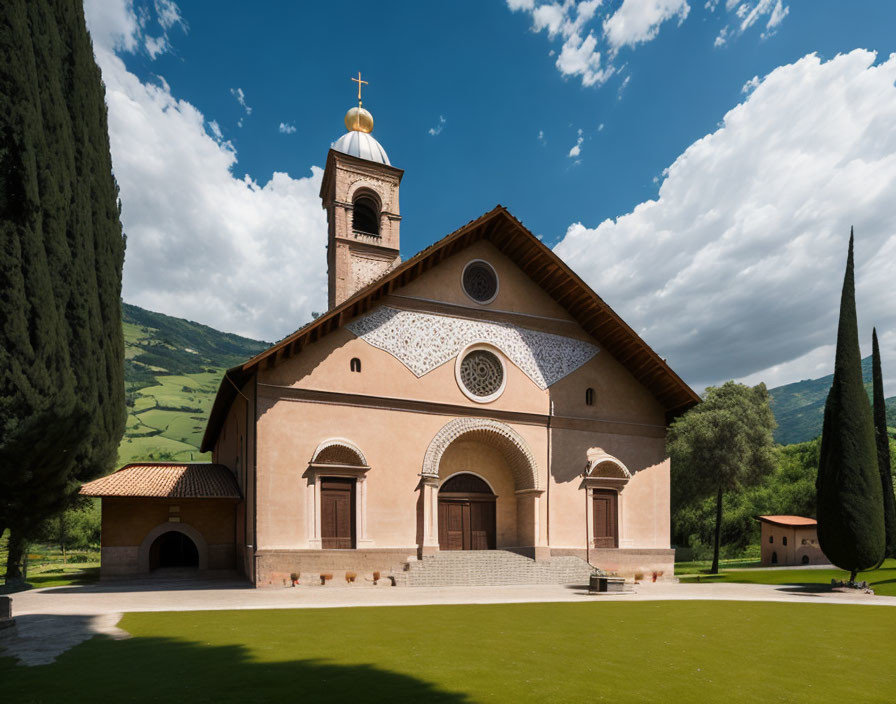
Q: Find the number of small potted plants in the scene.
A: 6